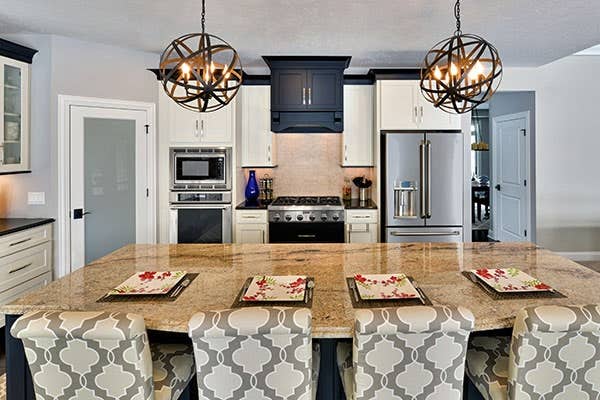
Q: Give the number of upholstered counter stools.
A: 4